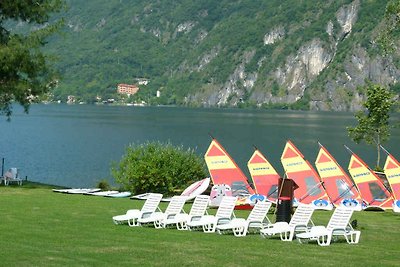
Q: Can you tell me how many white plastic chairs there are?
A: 7